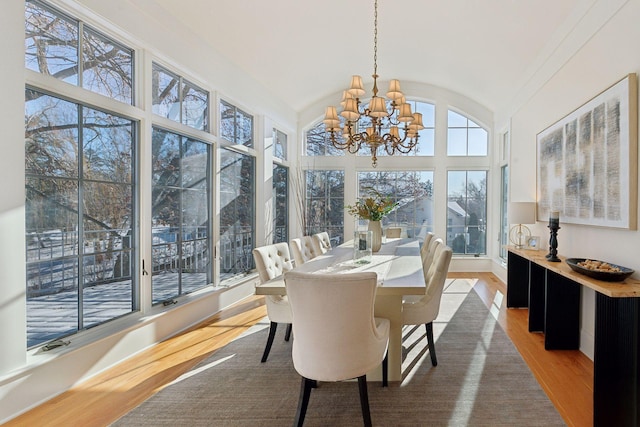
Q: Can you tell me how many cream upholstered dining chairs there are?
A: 8